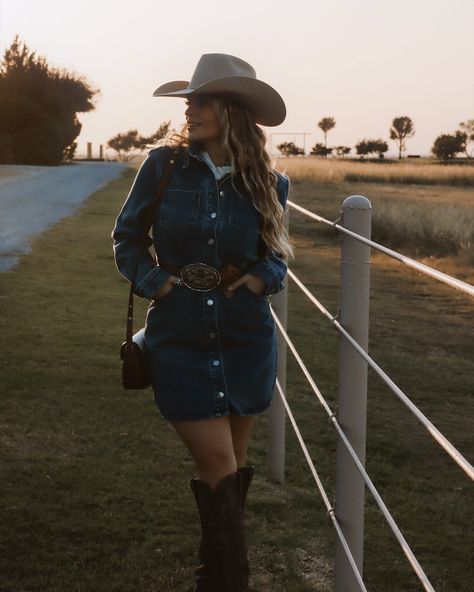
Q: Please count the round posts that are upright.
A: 2